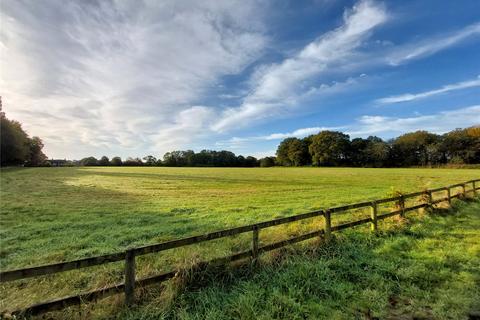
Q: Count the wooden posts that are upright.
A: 9